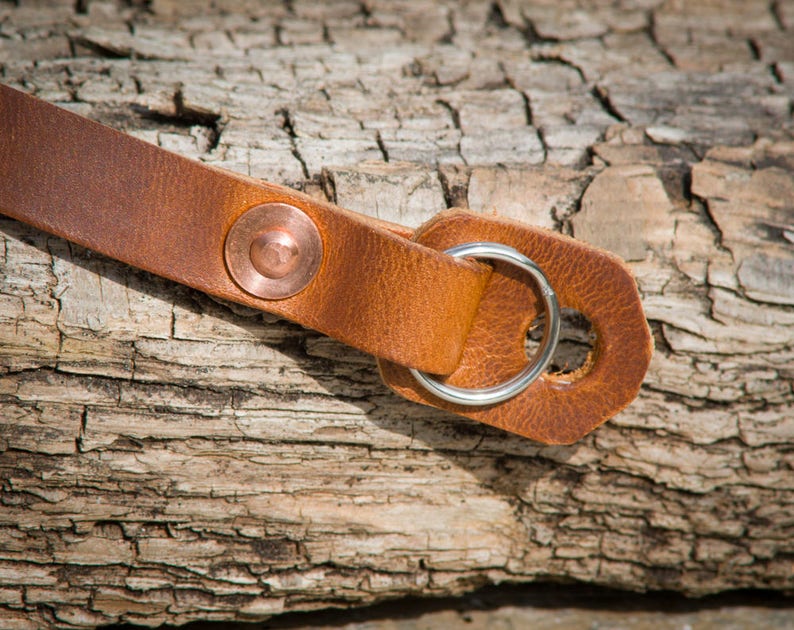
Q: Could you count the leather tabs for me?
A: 1